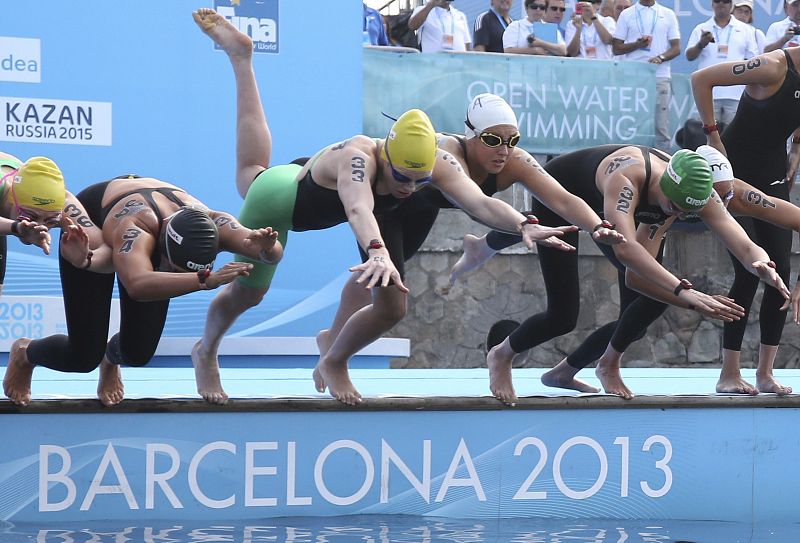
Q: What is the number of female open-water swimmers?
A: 7